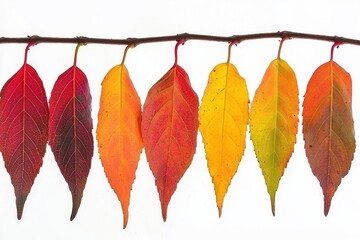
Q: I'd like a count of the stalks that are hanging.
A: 7